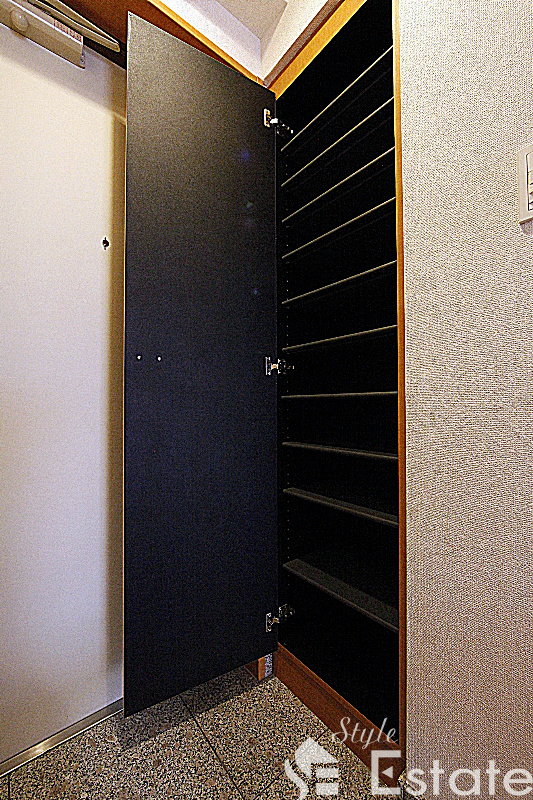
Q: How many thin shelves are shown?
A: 10